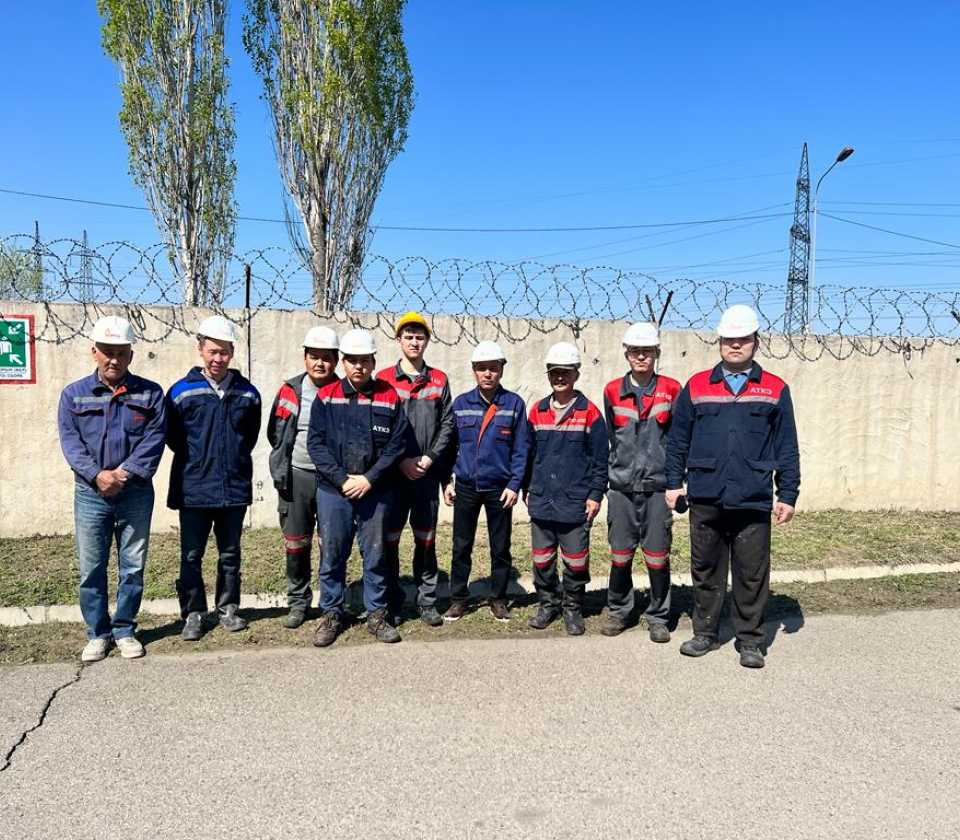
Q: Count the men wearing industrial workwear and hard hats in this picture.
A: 9